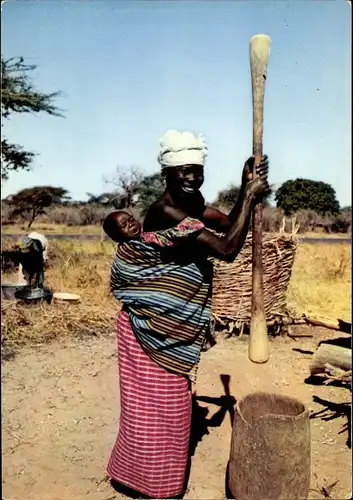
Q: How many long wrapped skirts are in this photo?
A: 1